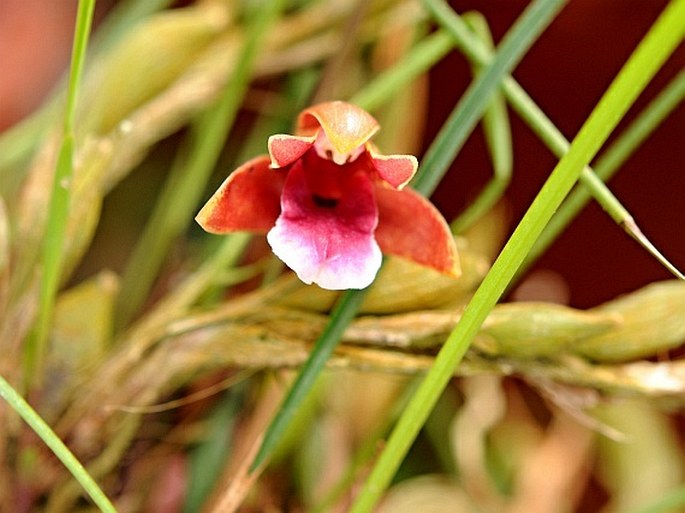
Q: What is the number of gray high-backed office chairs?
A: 0